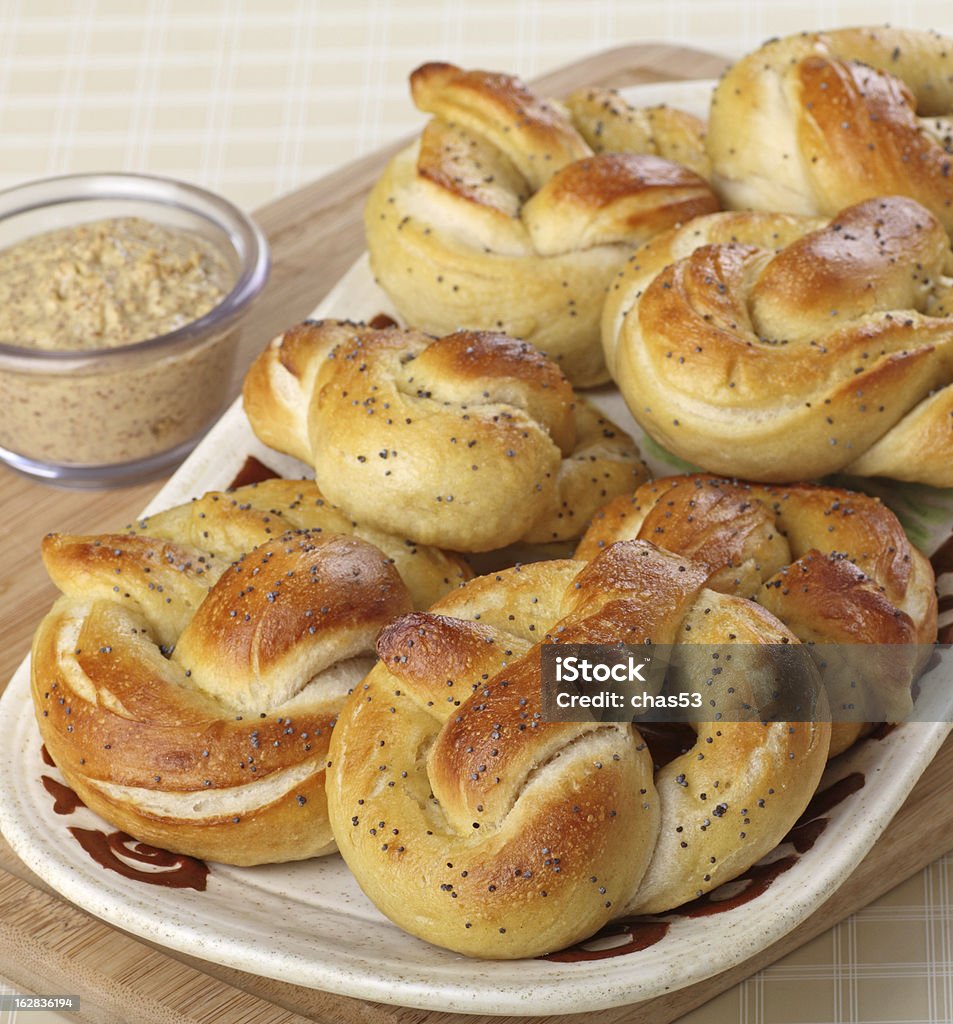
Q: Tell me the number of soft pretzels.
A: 7